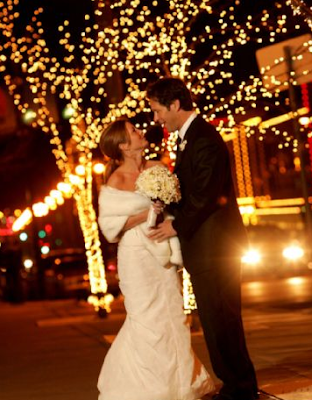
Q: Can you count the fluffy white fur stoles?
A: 1